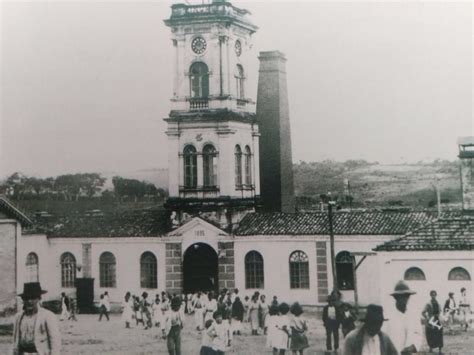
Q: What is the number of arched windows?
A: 15